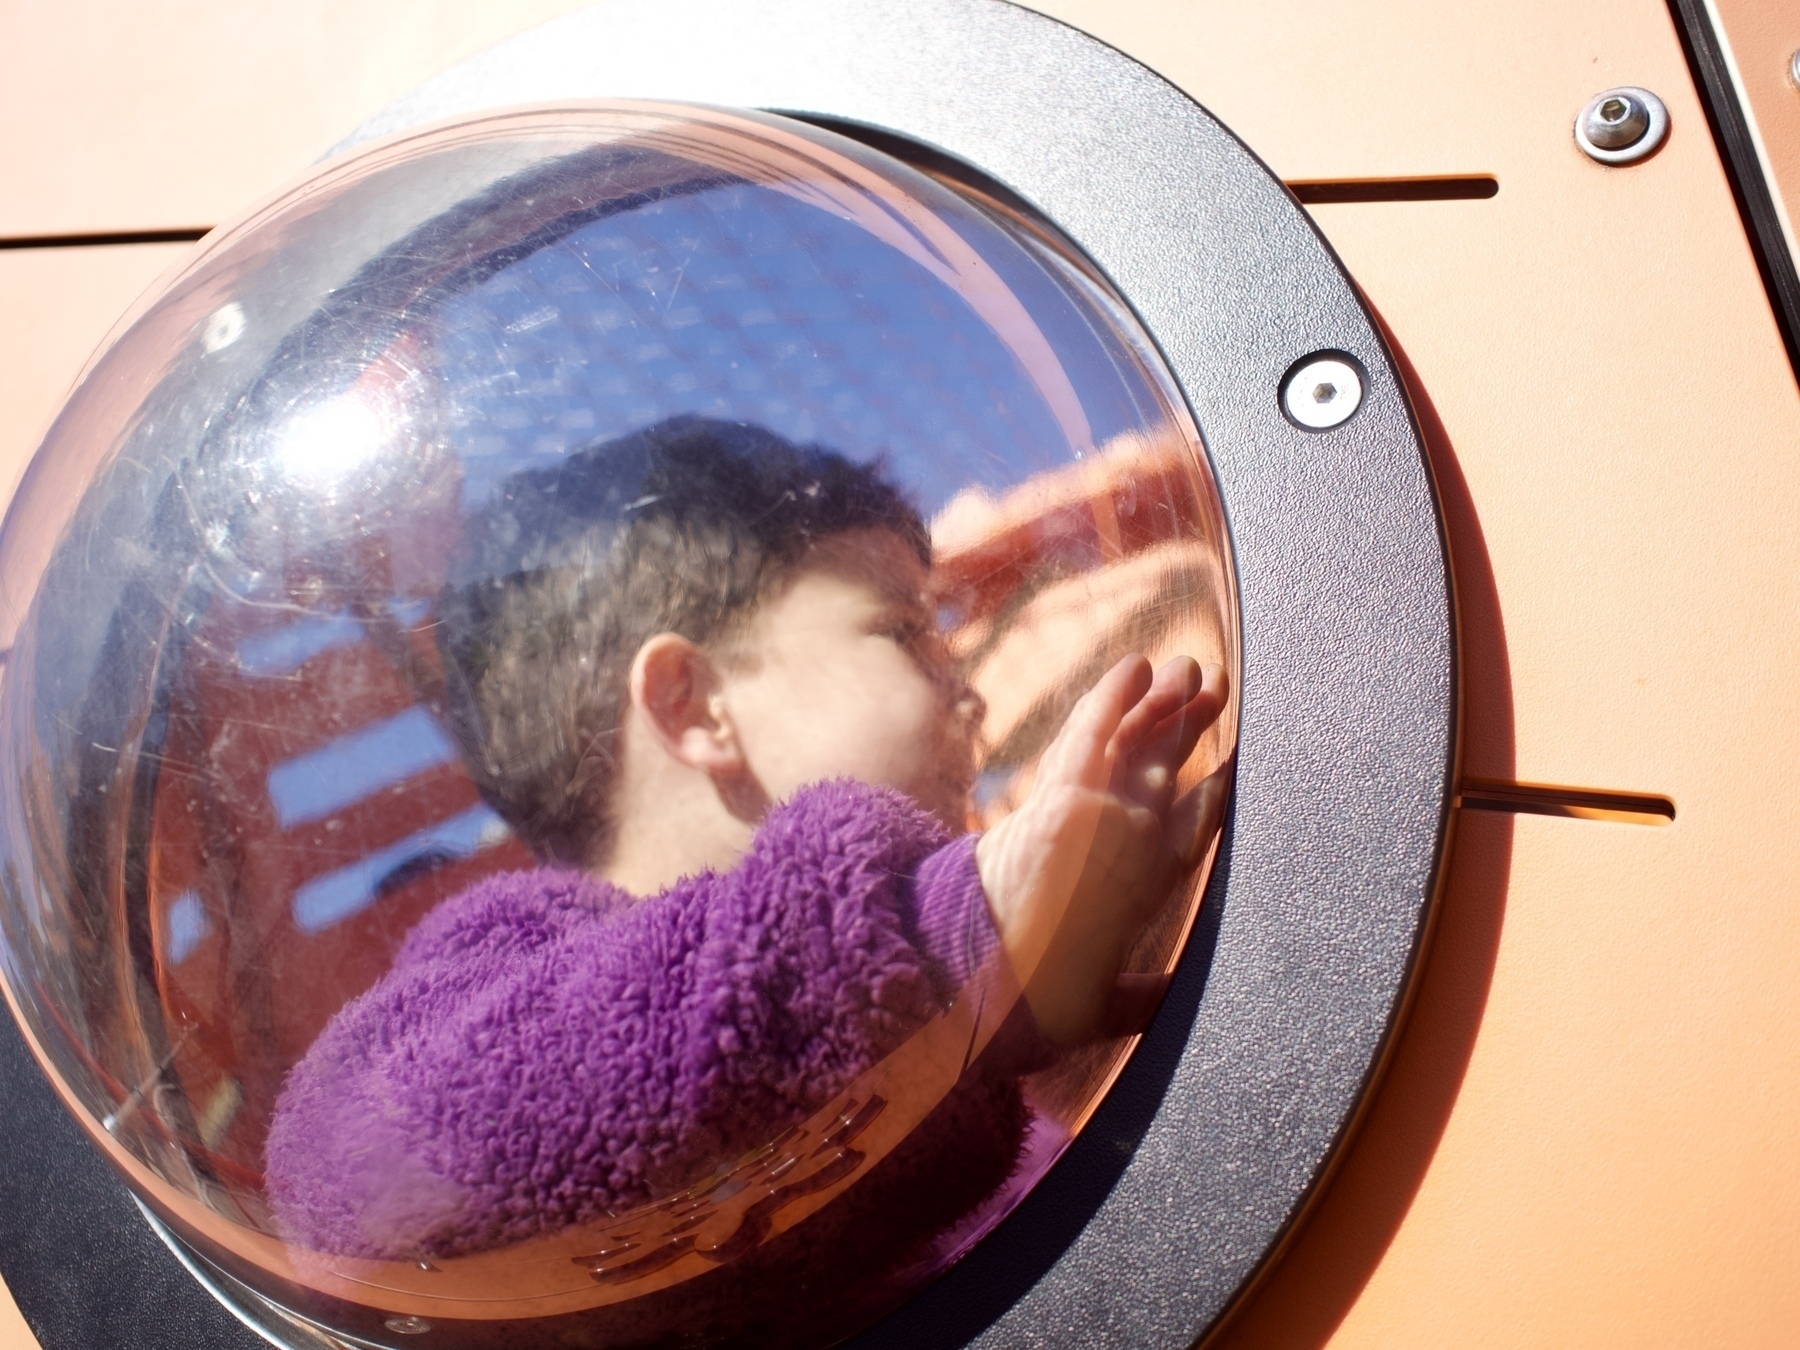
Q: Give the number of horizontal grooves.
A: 3